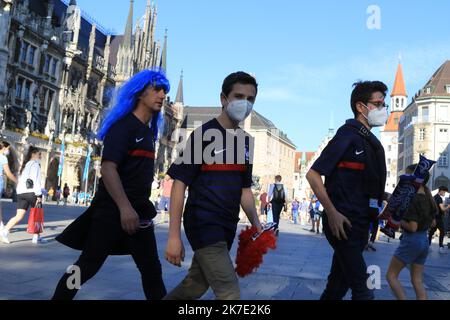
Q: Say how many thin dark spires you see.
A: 3